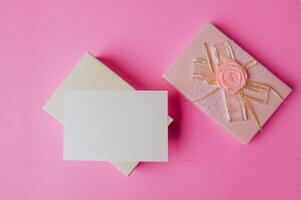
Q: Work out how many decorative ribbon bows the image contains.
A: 1